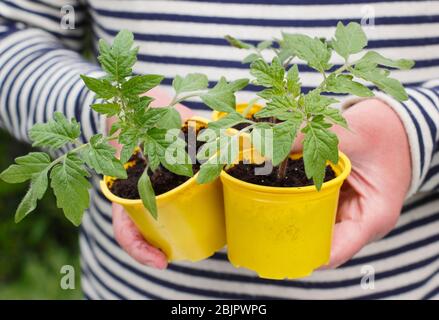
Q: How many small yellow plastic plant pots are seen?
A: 3